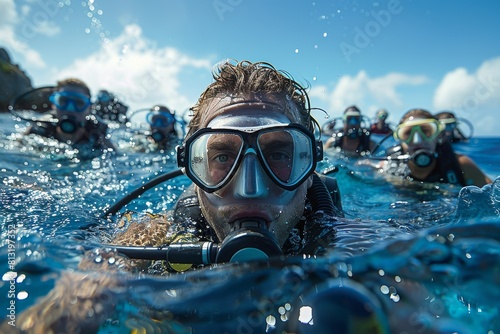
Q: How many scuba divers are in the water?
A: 8